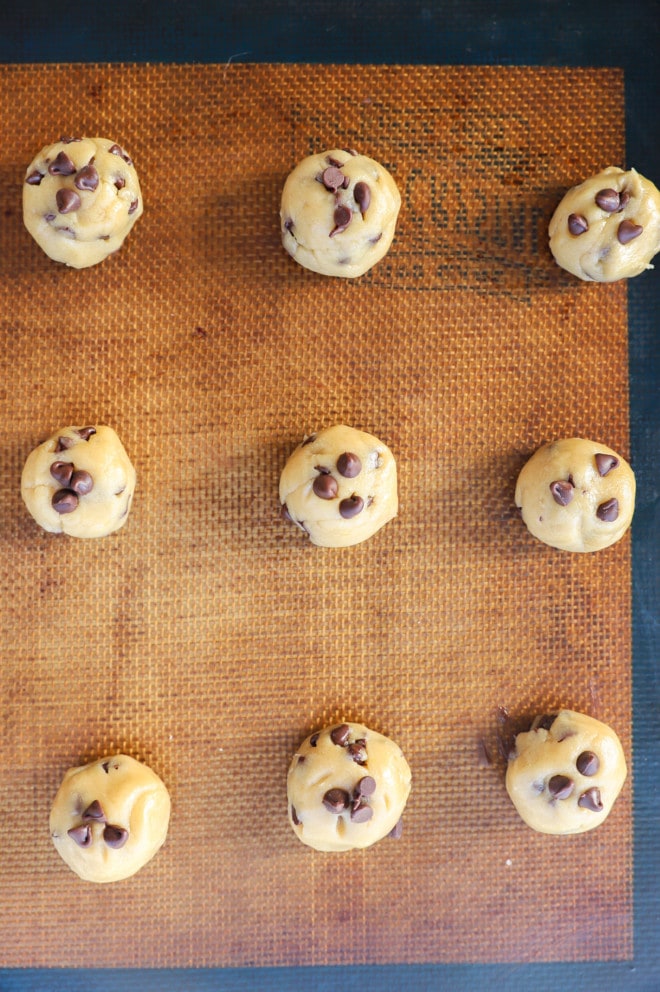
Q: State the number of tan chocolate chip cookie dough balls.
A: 9